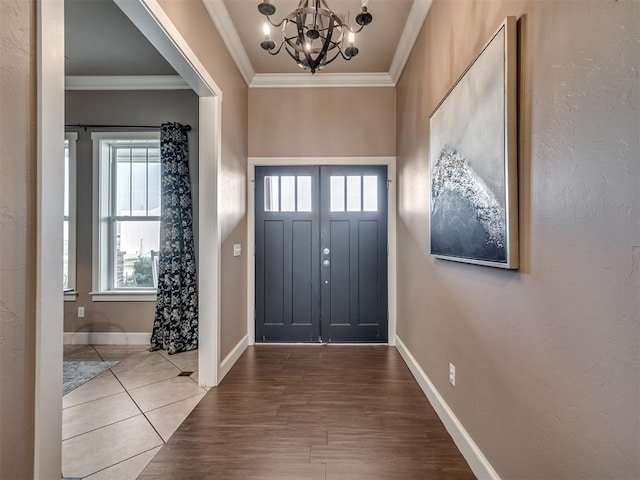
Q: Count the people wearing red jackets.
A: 0